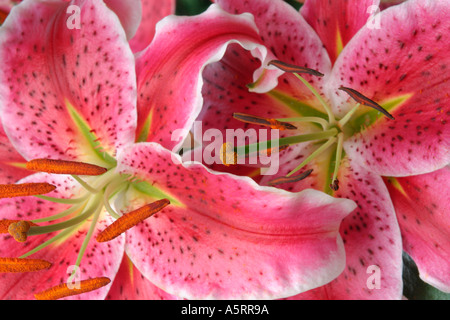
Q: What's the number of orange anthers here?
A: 6